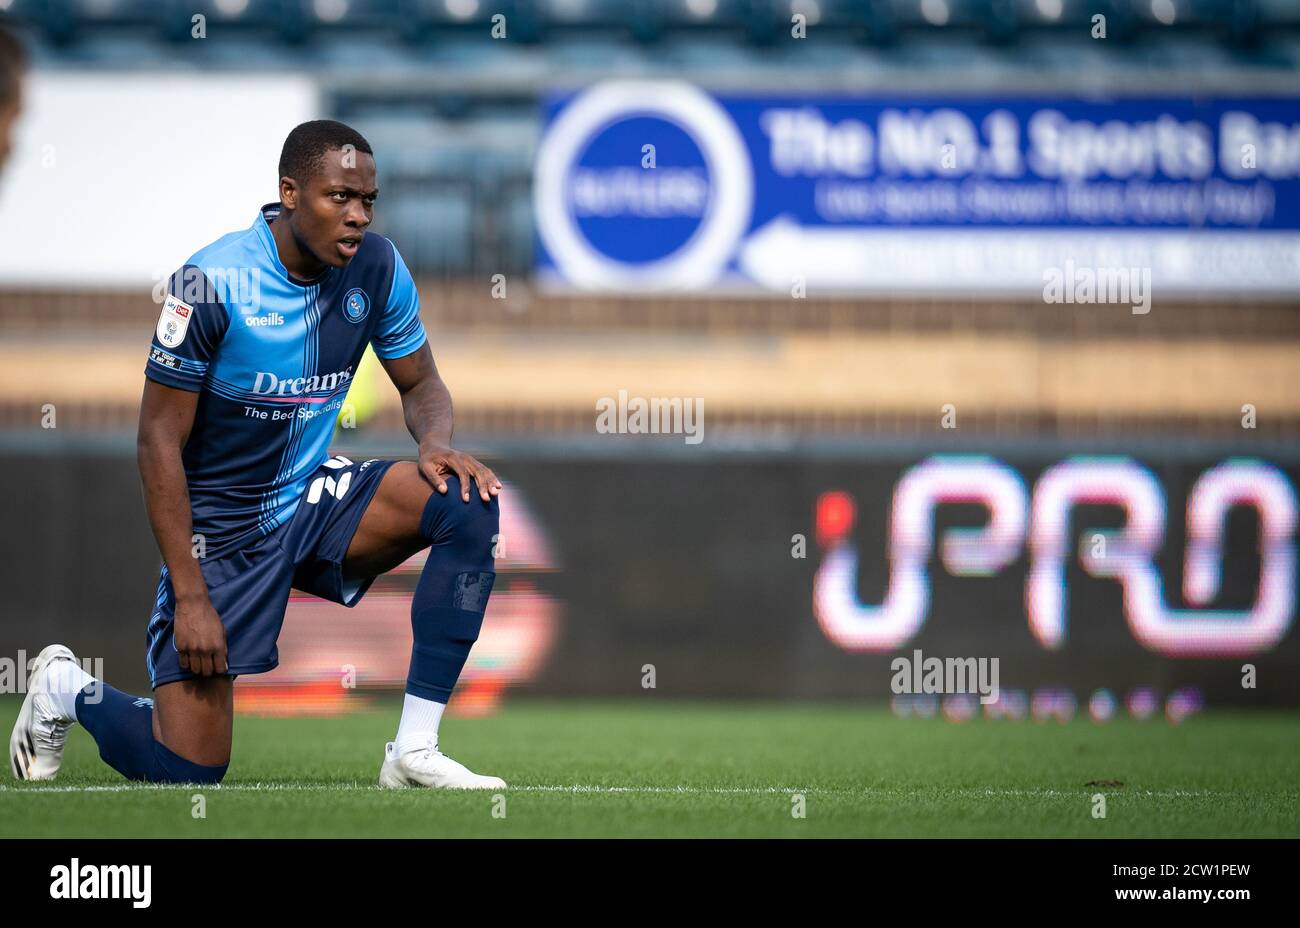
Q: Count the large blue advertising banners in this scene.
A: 1